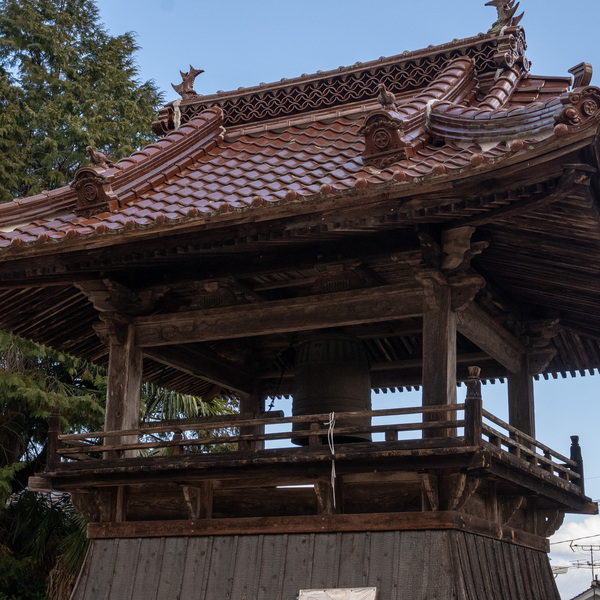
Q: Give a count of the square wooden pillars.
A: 4